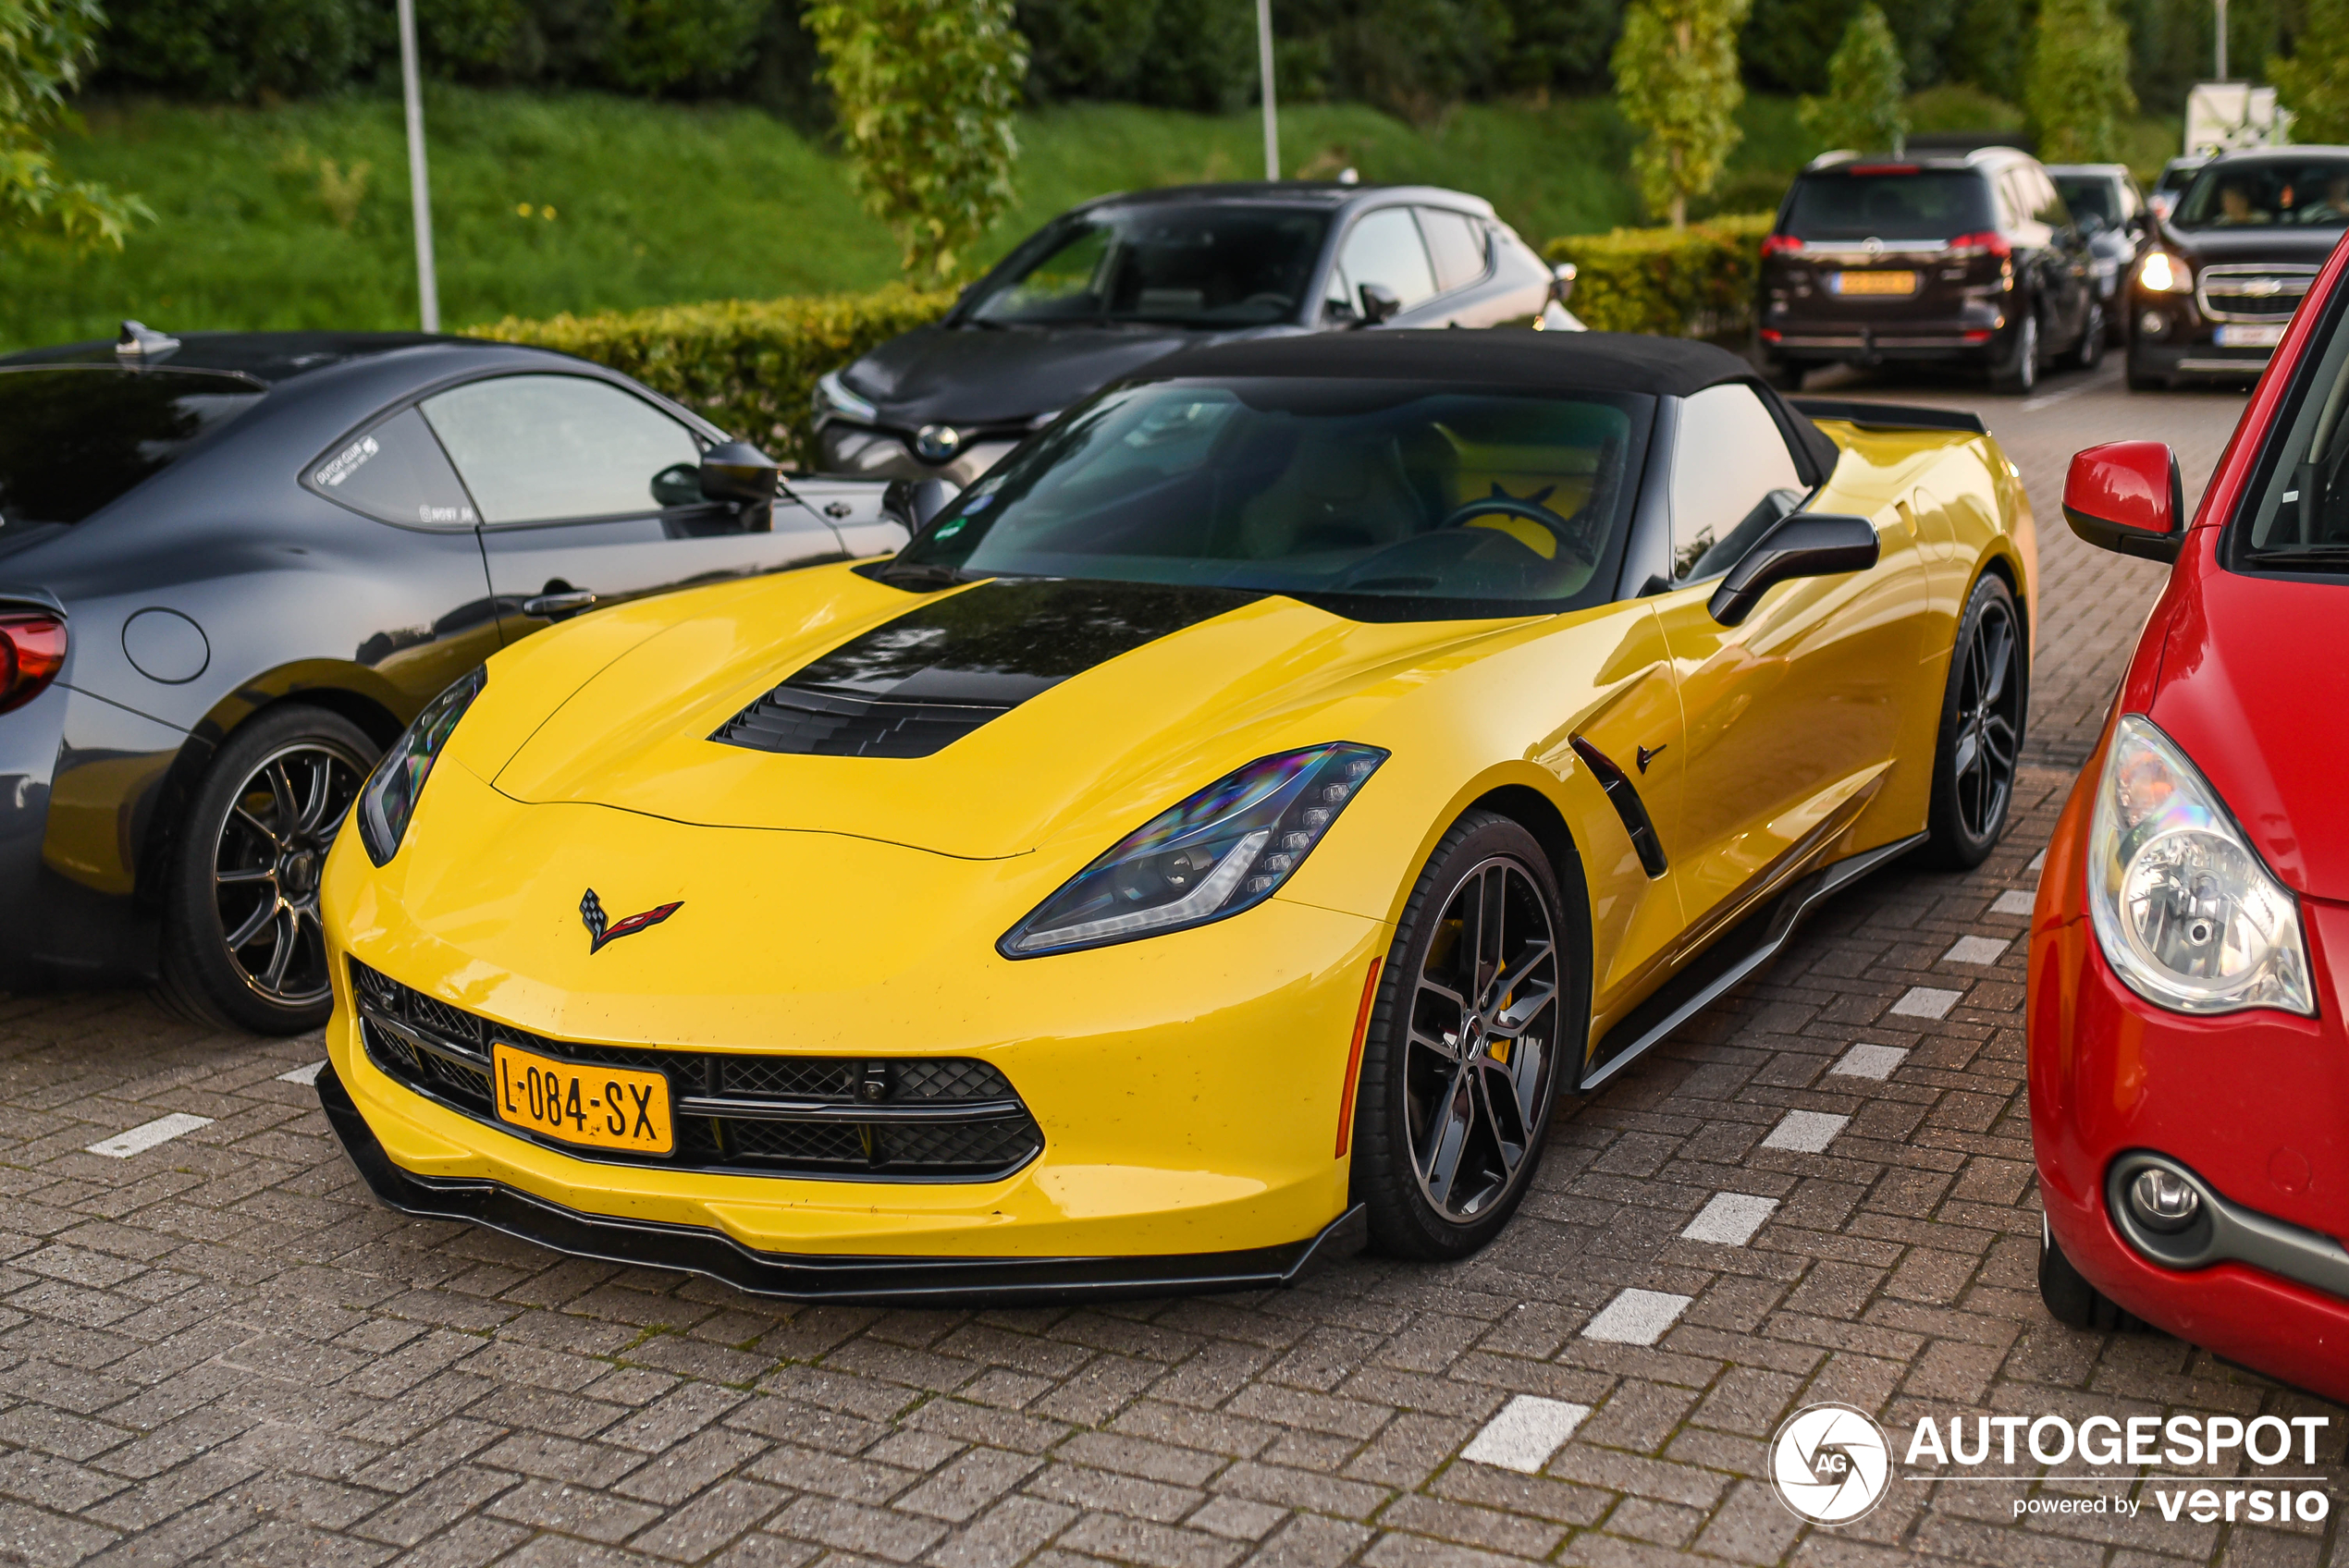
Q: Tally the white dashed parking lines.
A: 11